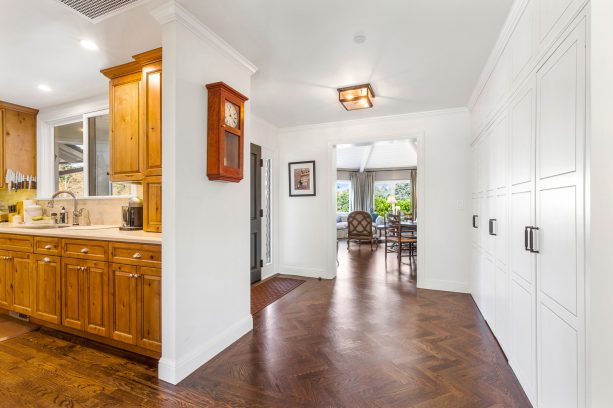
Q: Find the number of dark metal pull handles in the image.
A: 4